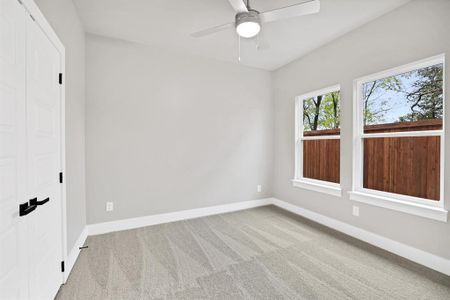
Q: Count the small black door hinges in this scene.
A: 3